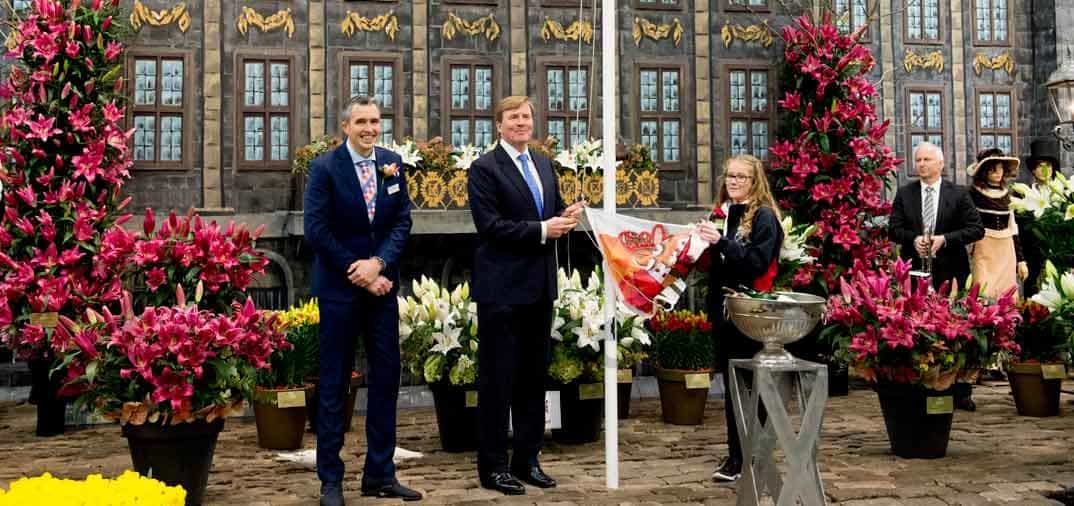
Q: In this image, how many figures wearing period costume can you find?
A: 2